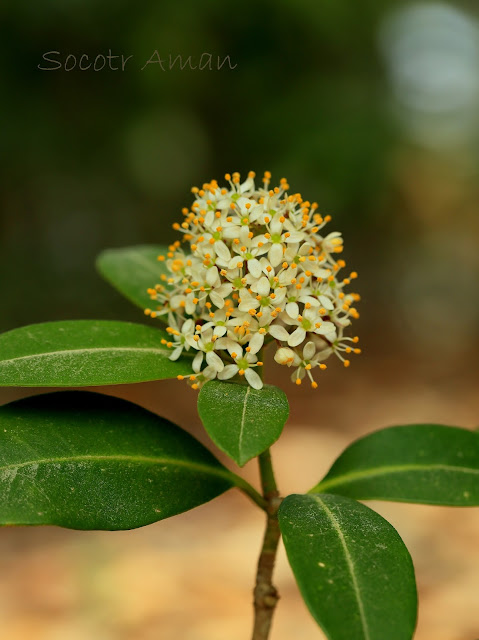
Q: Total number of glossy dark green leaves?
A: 6